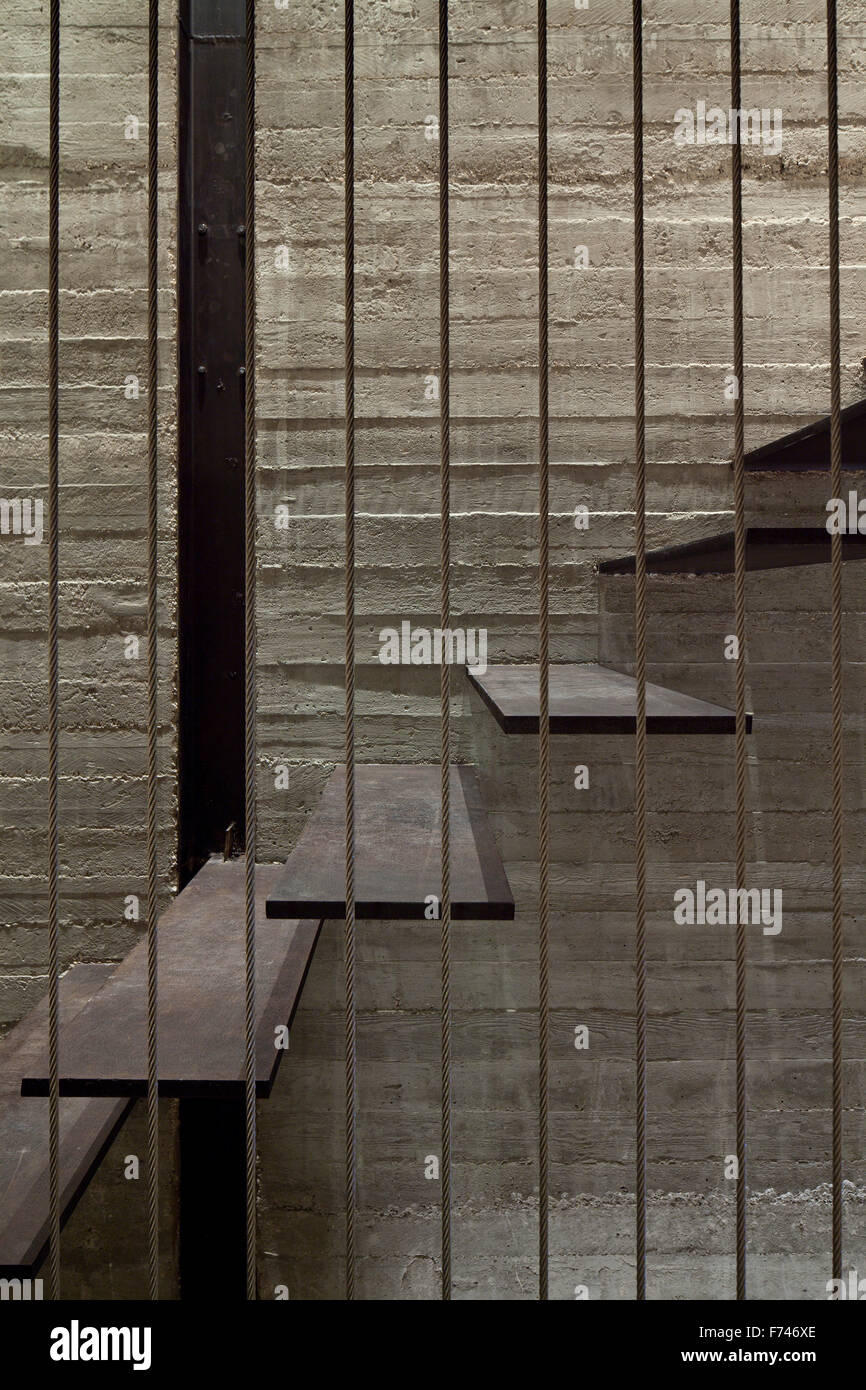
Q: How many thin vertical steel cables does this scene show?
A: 9